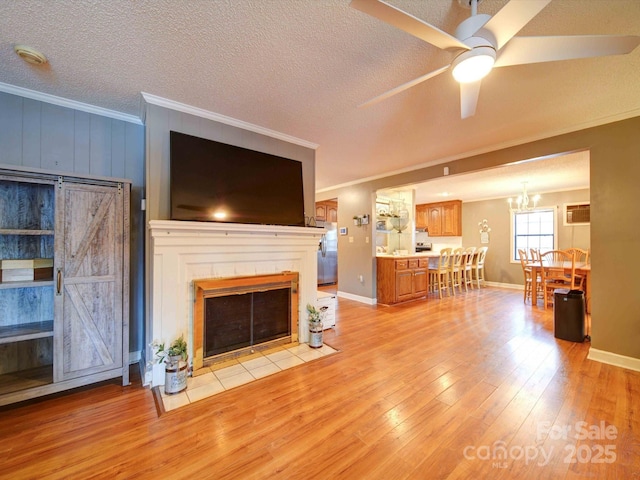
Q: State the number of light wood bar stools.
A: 4